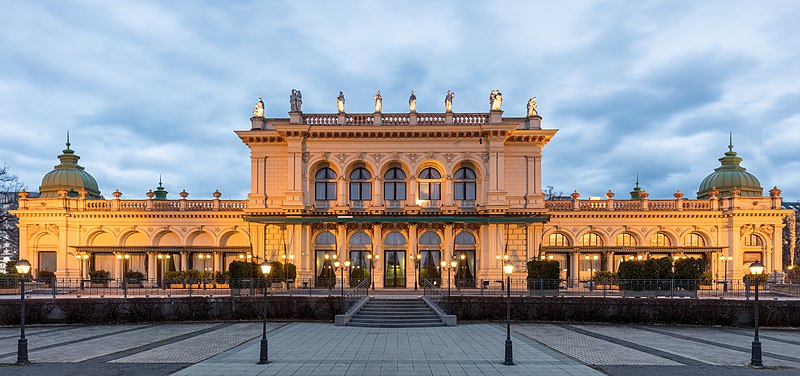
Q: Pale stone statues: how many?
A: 8